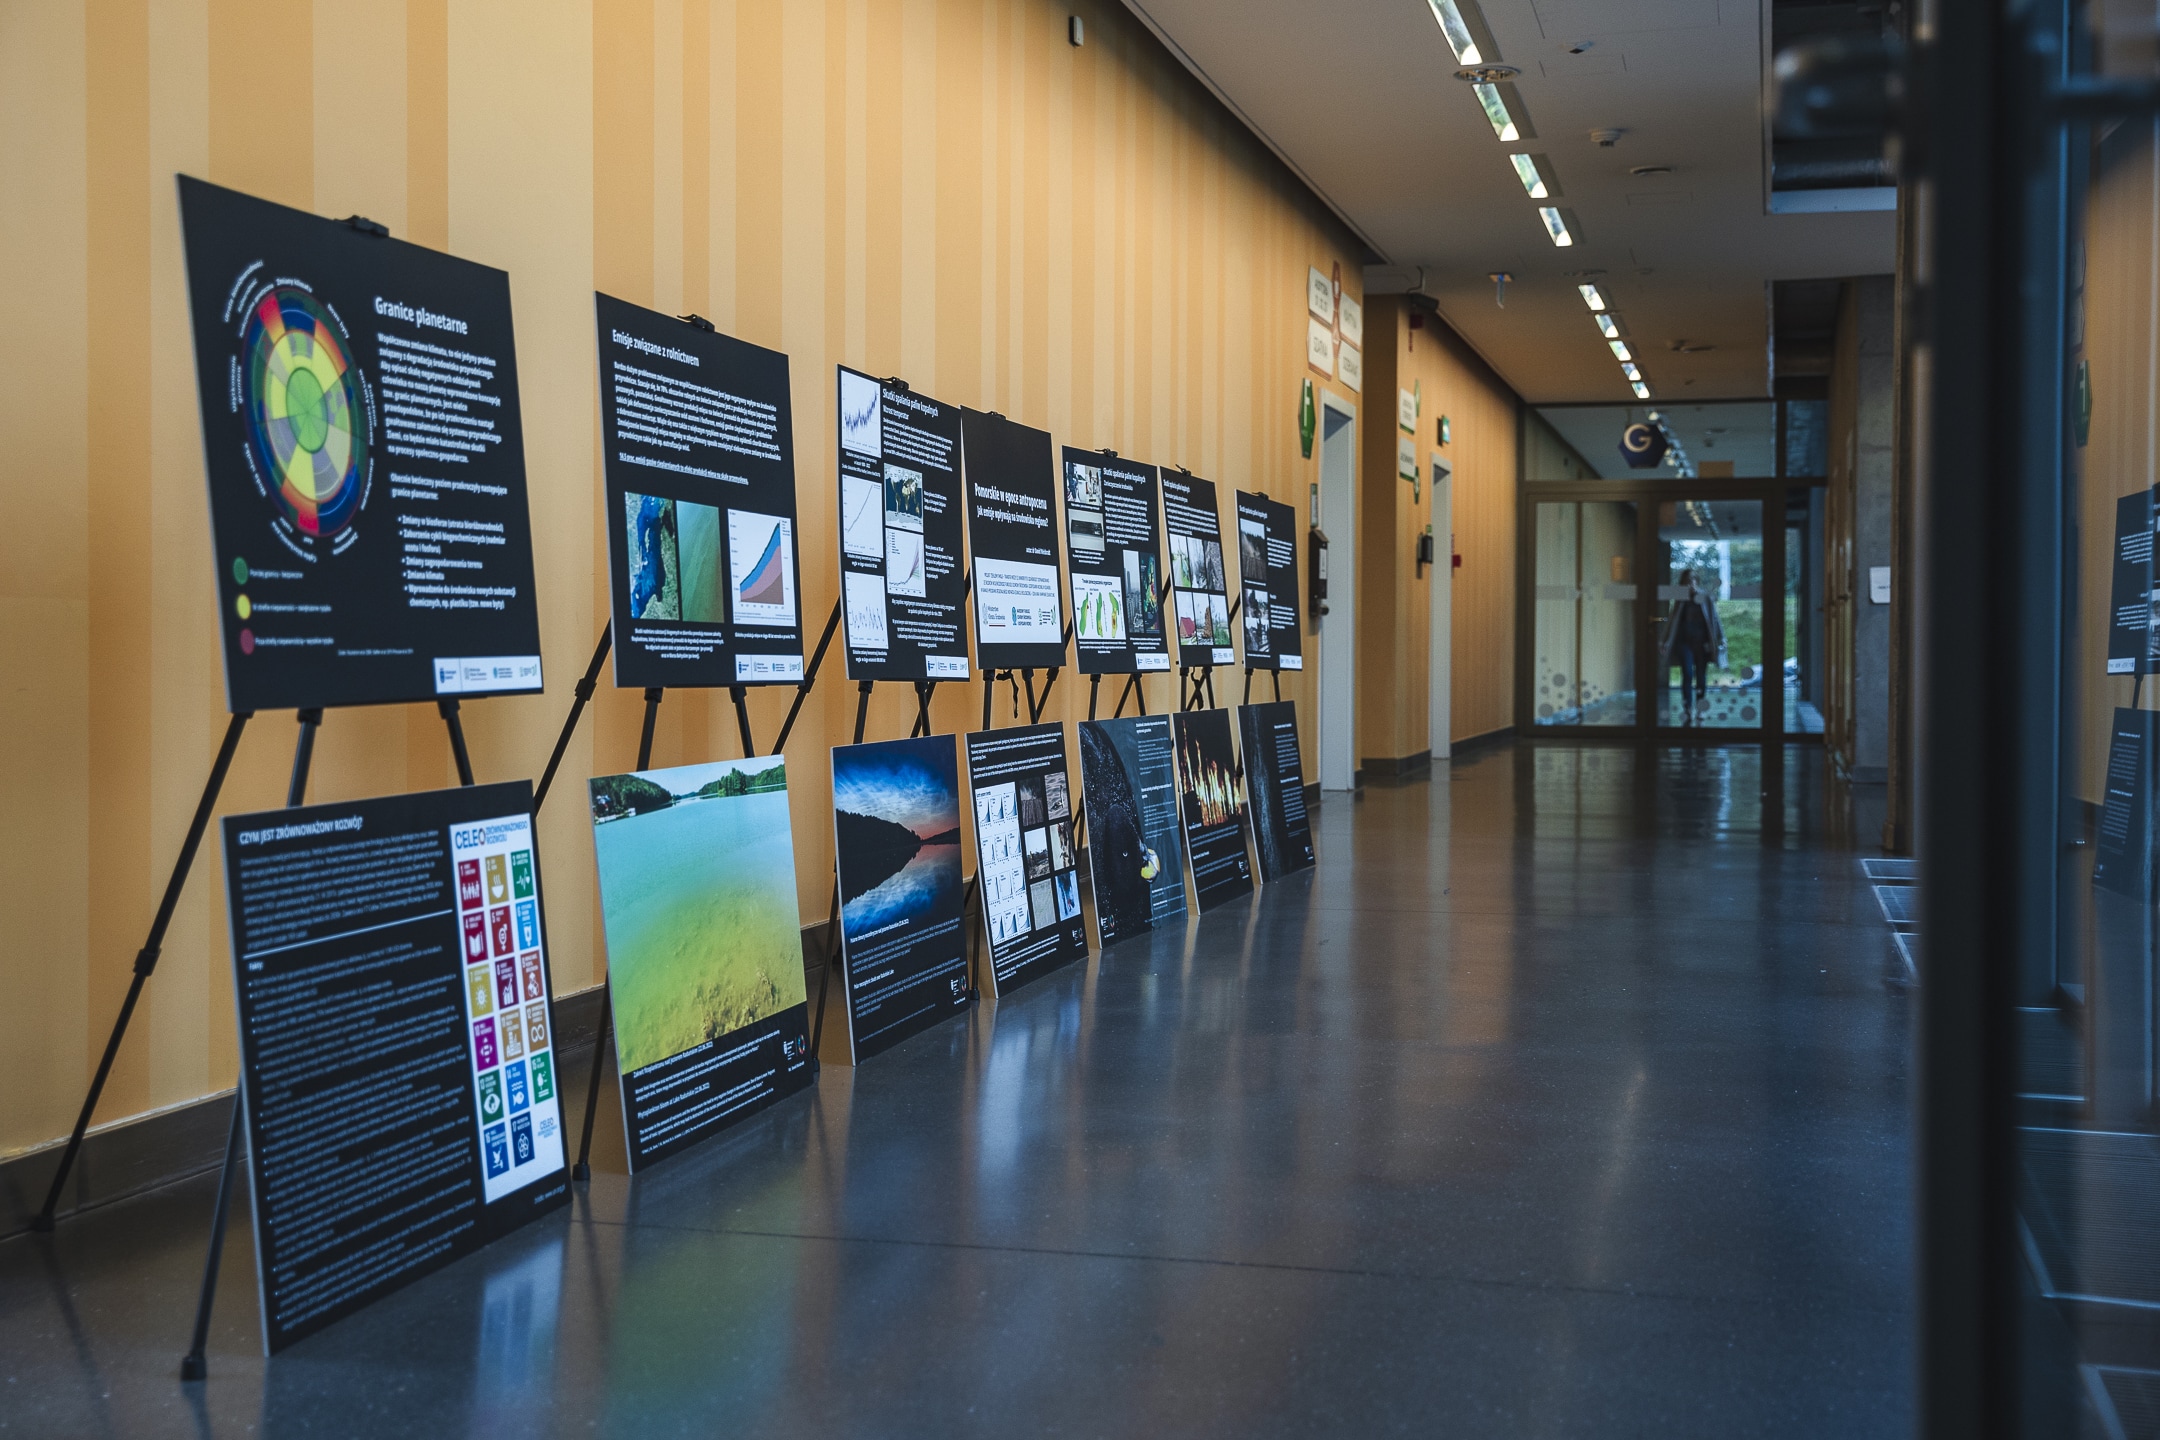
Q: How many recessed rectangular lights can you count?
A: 9